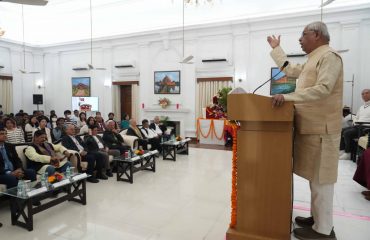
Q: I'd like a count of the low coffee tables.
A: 3